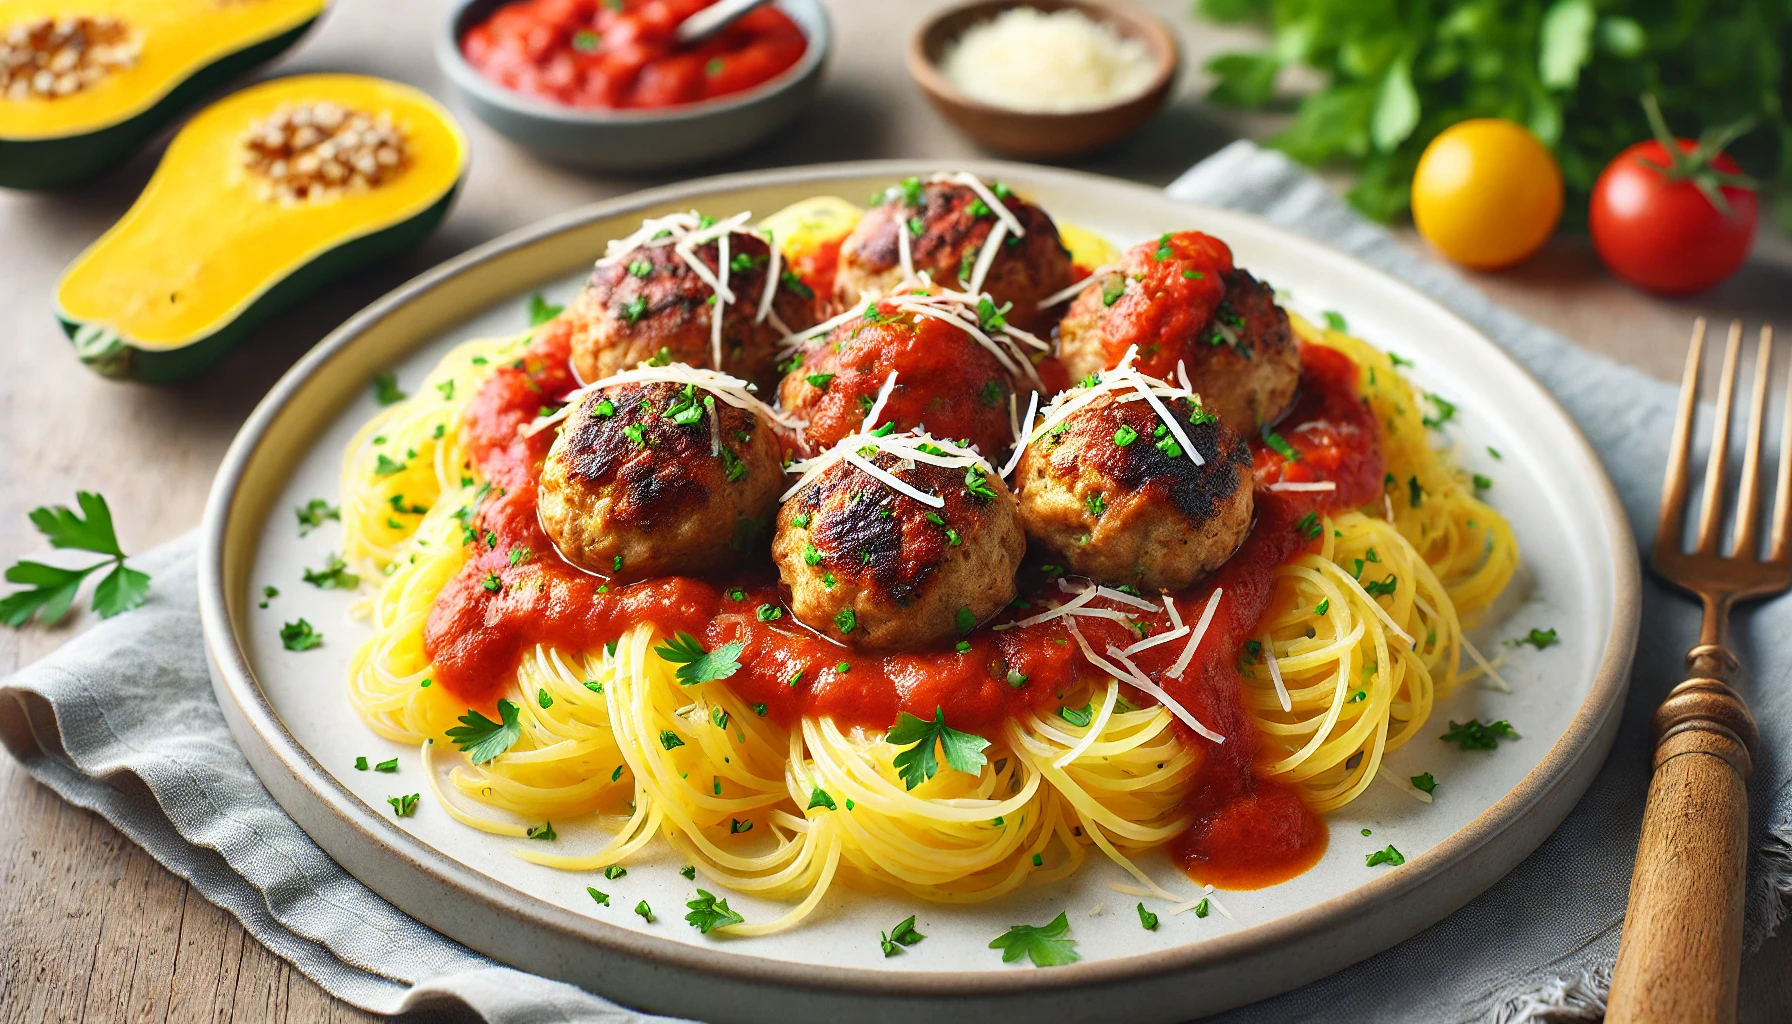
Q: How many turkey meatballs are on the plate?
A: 7